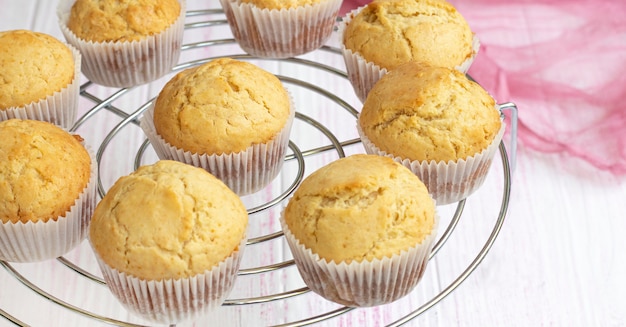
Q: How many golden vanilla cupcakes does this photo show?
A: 9